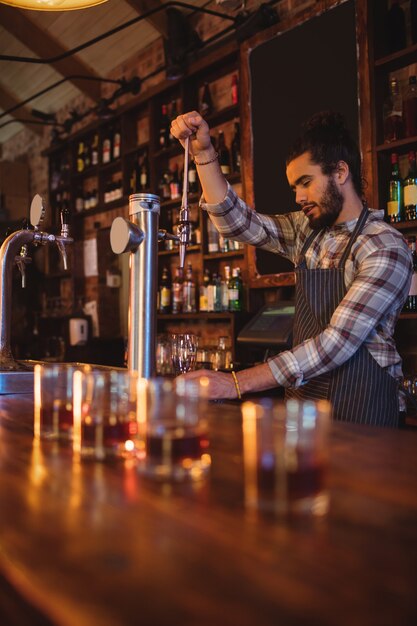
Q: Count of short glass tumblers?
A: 4